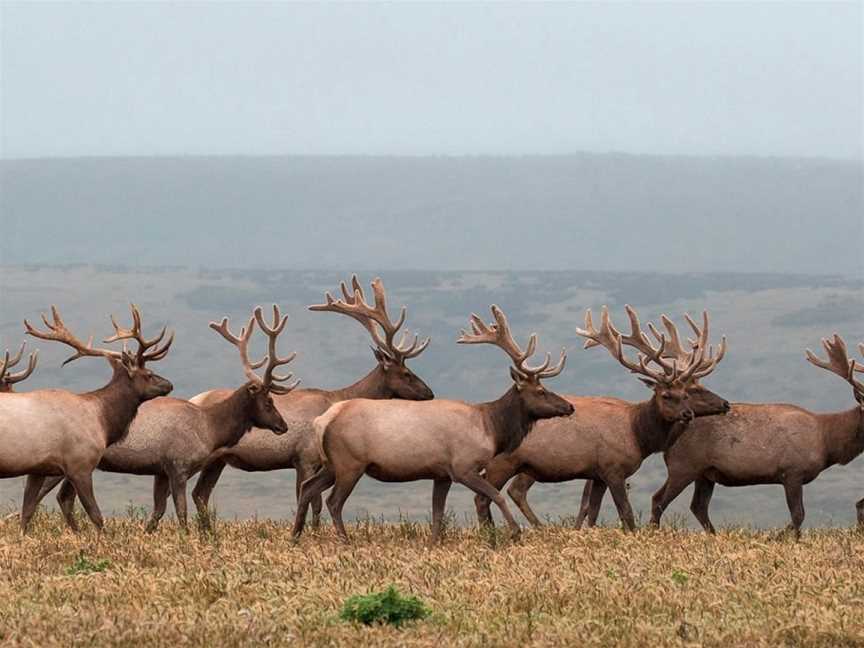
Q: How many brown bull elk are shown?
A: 8